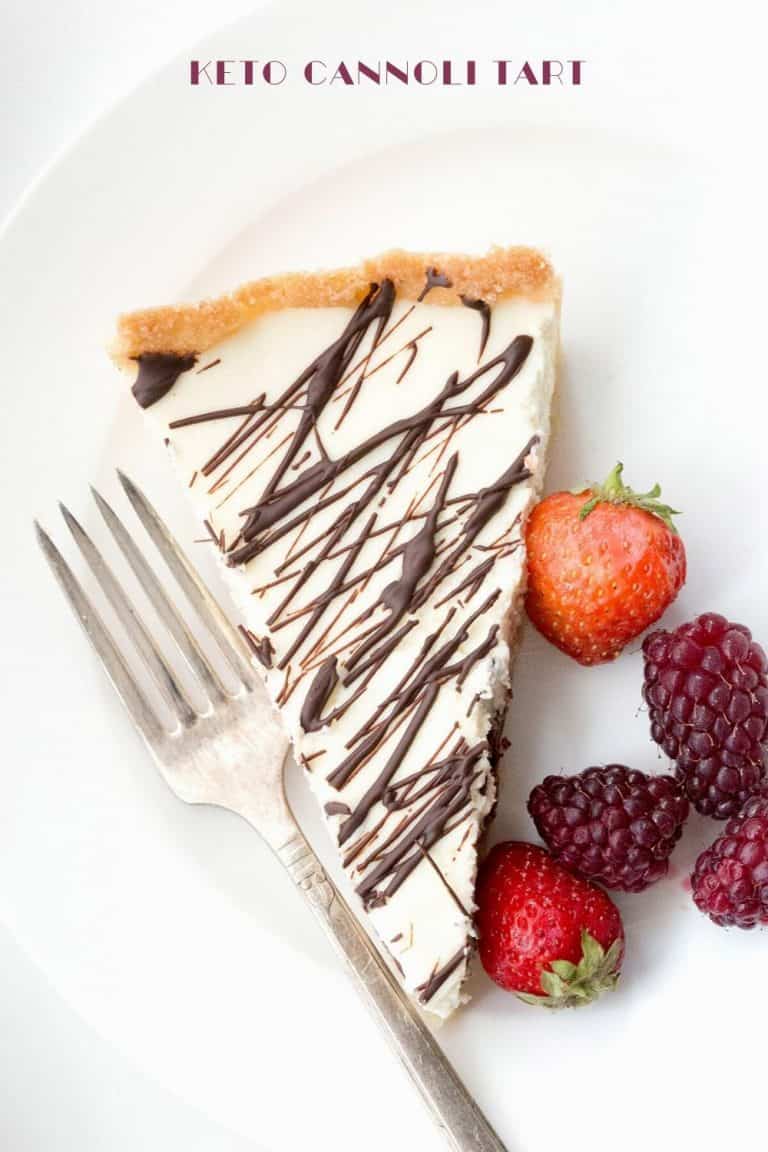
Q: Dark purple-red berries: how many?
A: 3